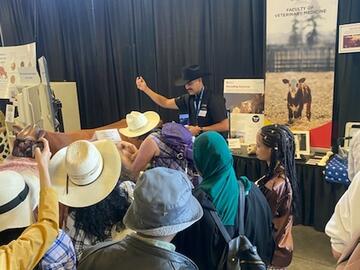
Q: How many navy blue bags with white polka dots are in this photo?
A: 1